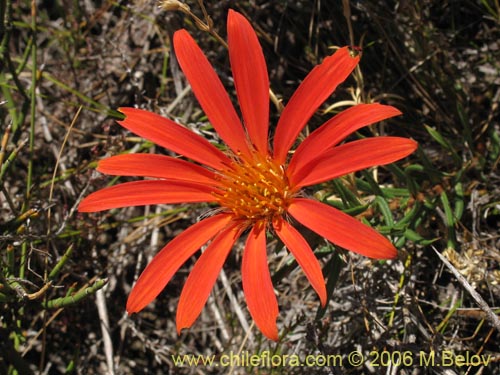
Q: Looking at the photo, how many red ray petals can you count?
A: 13